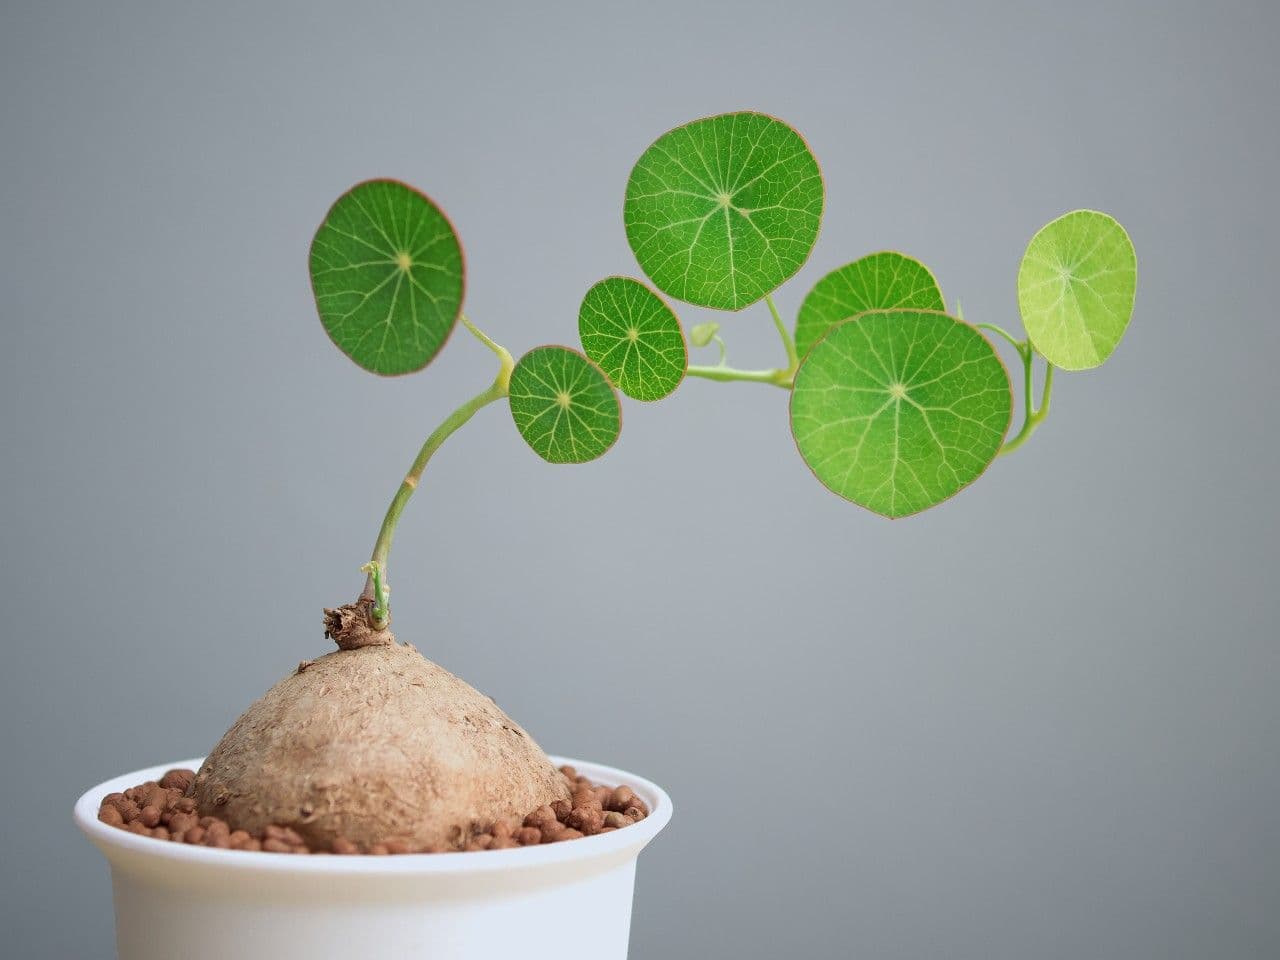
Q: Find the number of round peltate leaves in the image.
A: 7